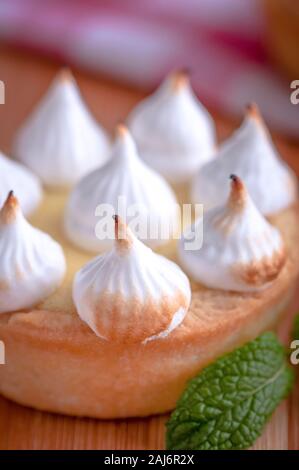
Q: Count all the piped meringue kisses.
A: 8